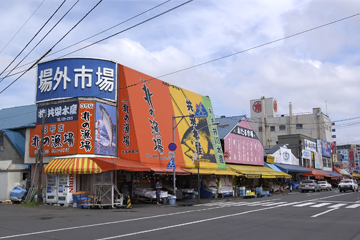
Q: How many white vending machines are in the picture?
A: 2